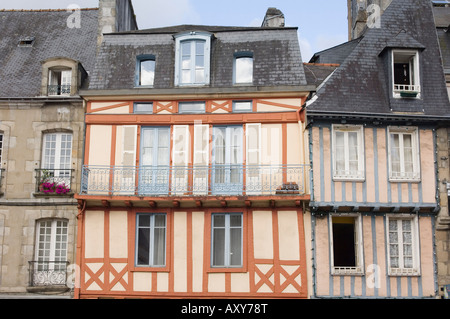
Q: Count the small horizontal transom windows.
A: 3